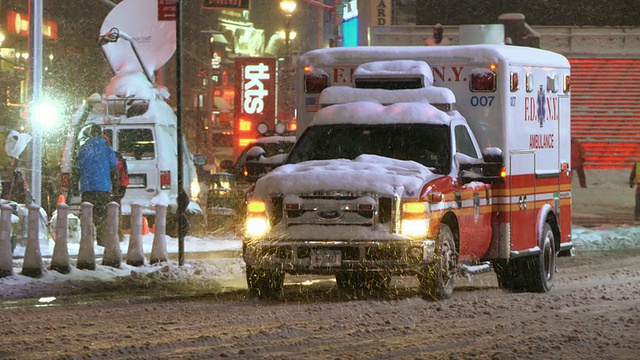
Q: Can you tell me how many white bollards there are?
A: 7